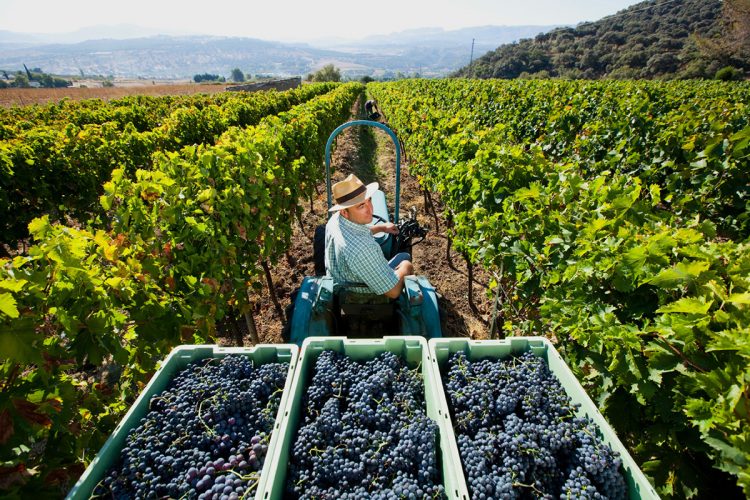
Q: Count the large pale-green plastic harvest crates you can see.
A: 3